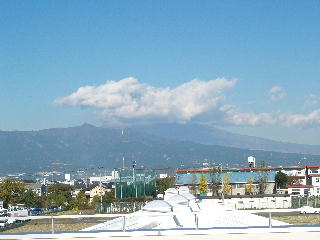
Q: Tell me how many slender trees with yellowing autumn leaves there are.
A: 3